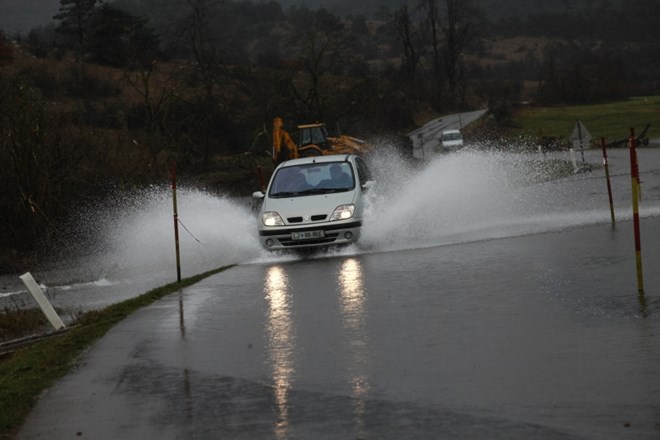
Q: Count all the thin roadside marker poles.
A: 3